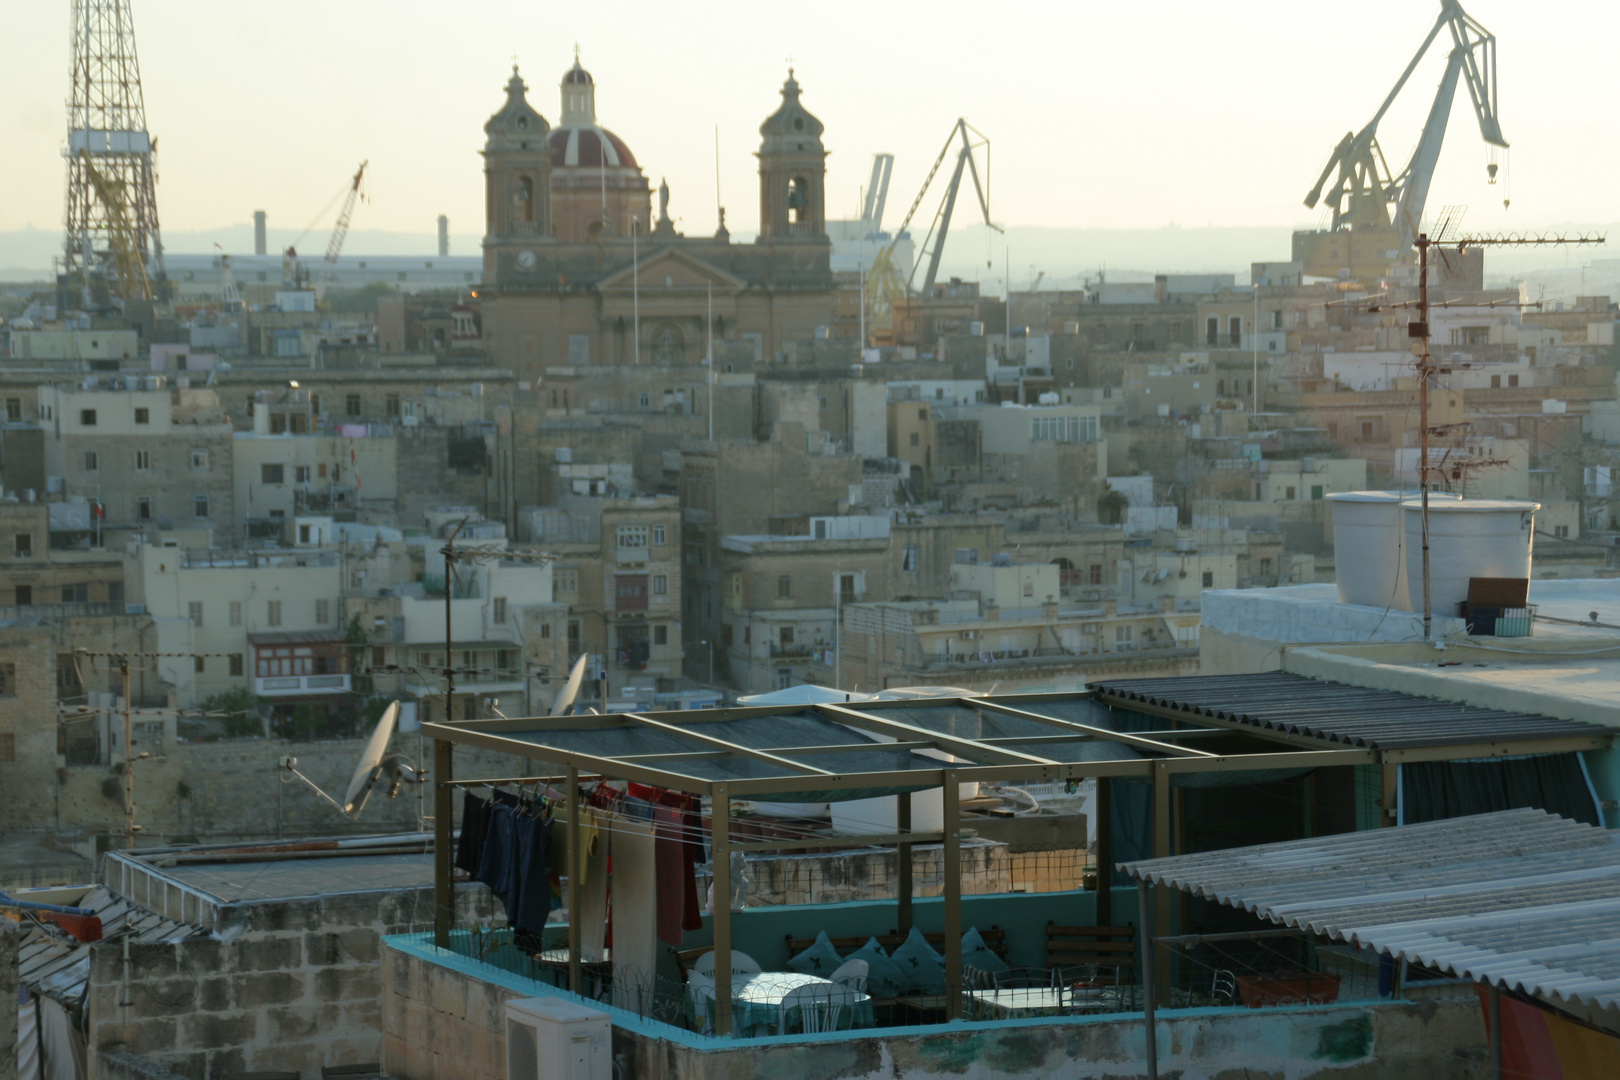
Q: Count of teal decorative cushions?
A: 4